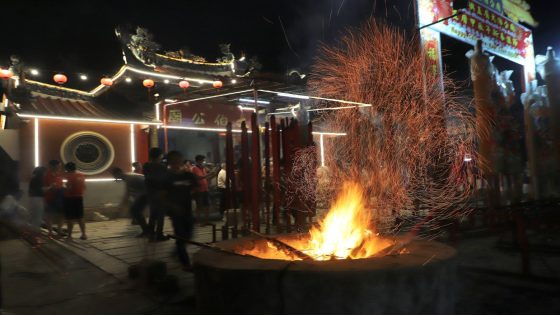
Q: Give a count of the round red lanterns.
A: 6